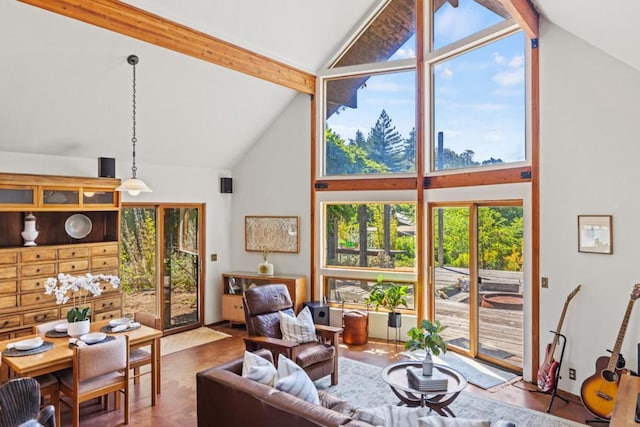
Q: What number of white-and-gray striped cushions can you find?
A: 5